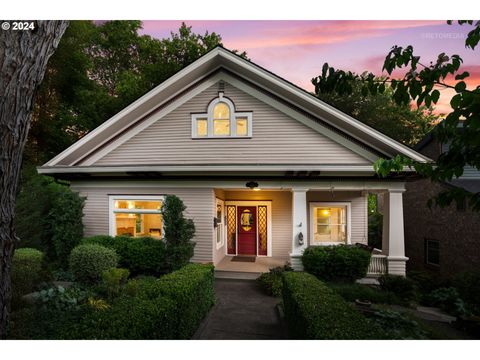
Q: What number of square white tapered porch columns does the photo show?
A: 2